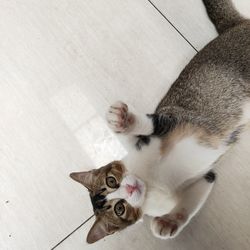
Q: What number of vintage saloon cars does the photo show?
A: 0